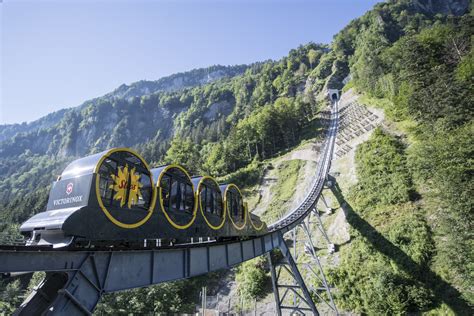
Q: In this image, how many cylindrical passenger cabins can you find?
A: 4